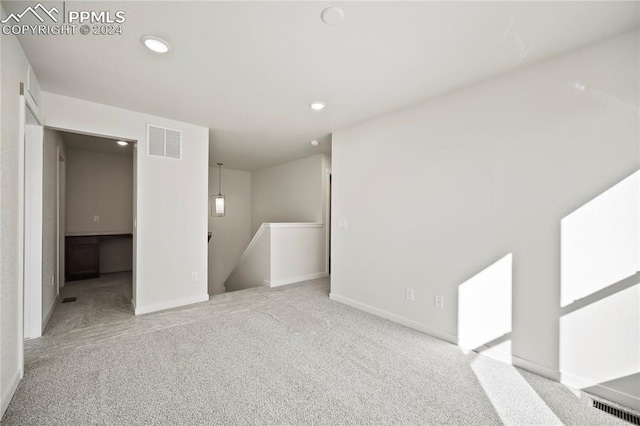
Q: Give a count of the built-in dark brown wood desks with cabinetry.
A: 1